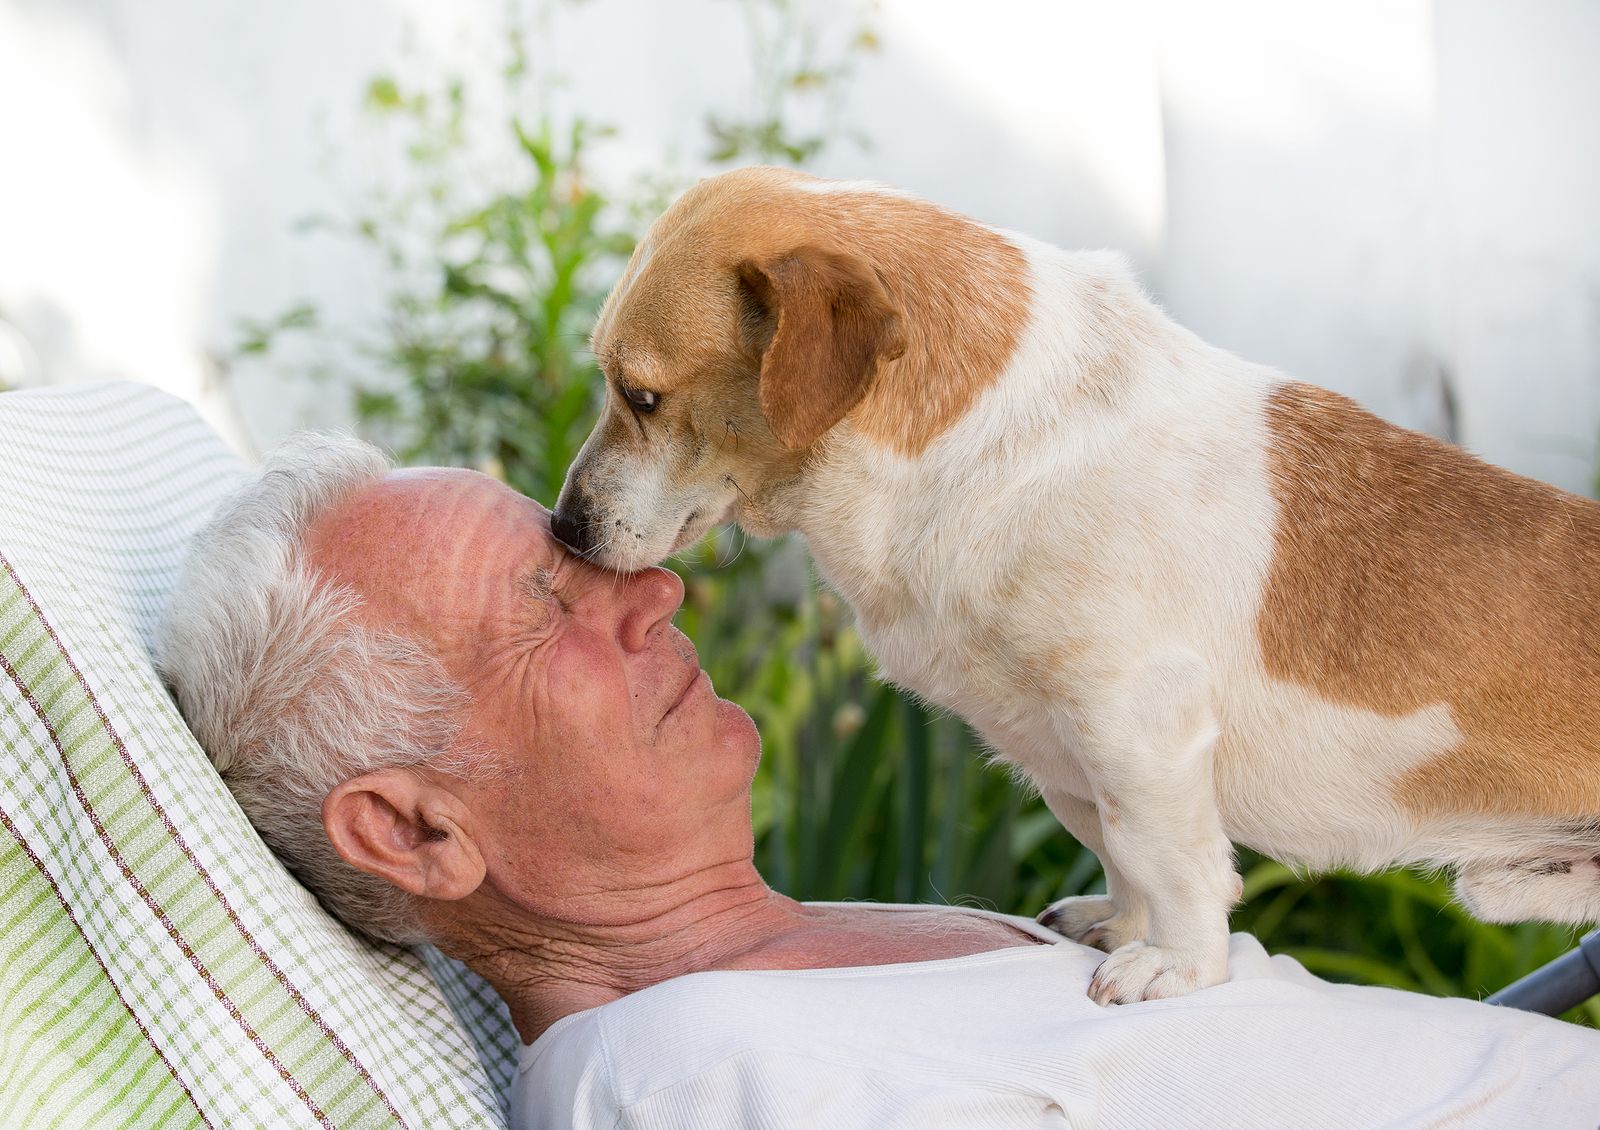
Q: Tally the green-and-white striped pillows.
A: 1